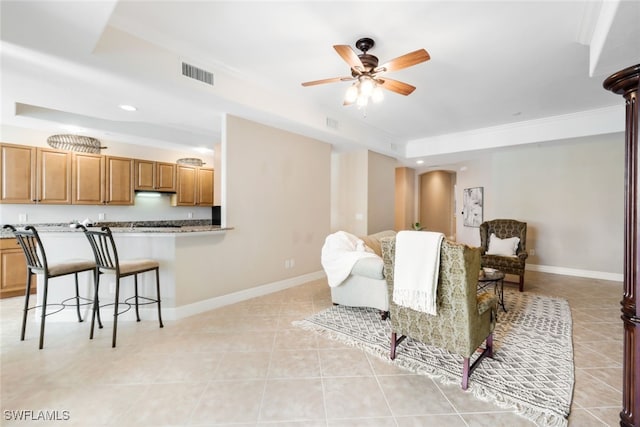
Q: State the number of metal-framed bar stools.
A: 2